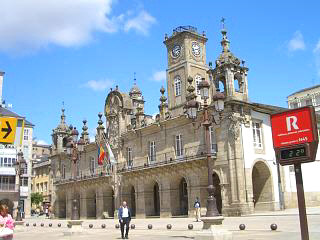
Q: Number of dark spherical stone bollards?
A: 15